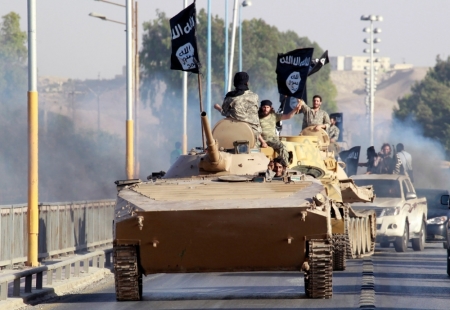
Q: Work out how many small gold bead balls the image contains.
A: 0